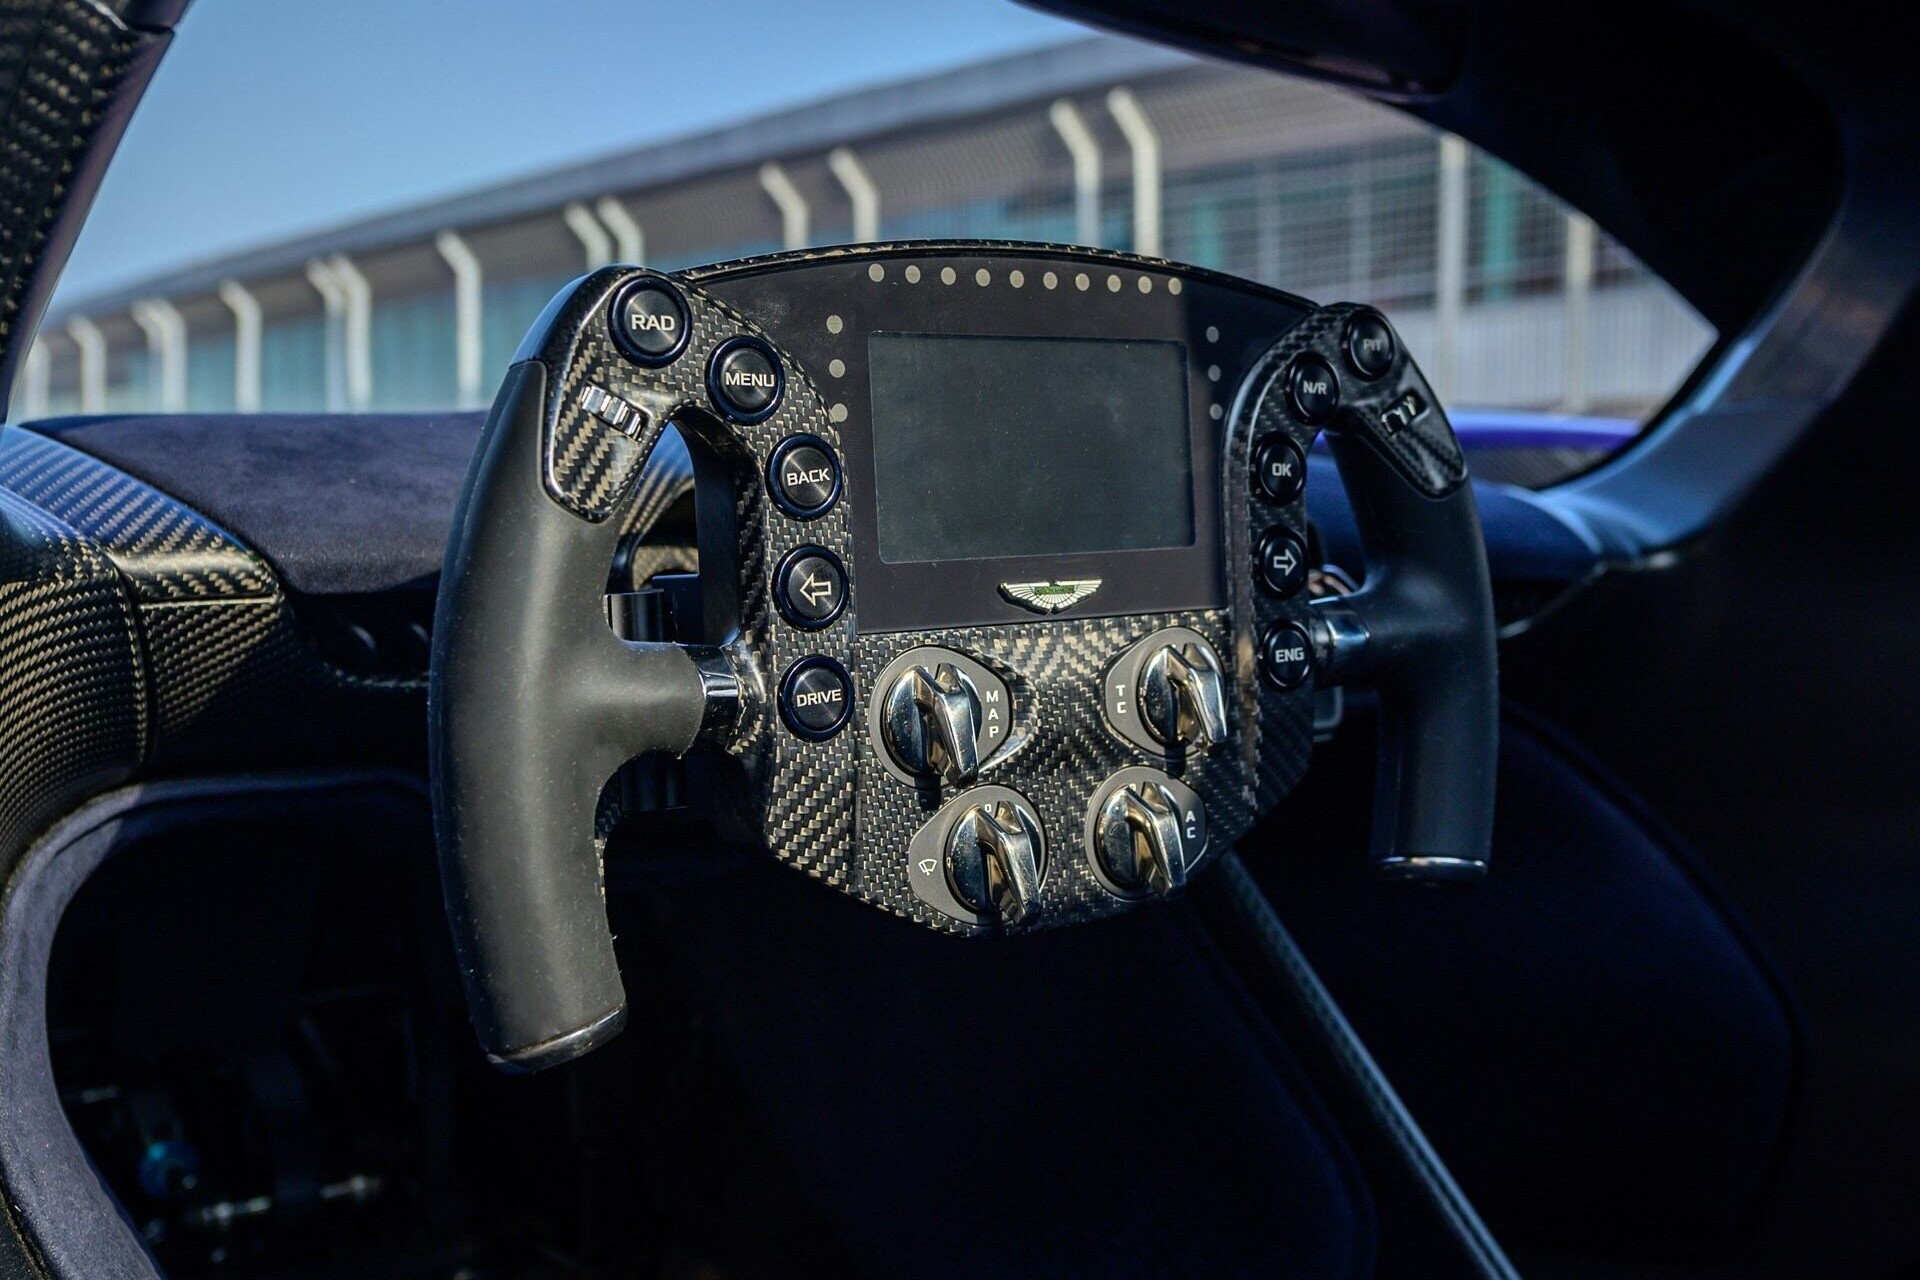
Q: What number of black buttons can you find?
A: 10